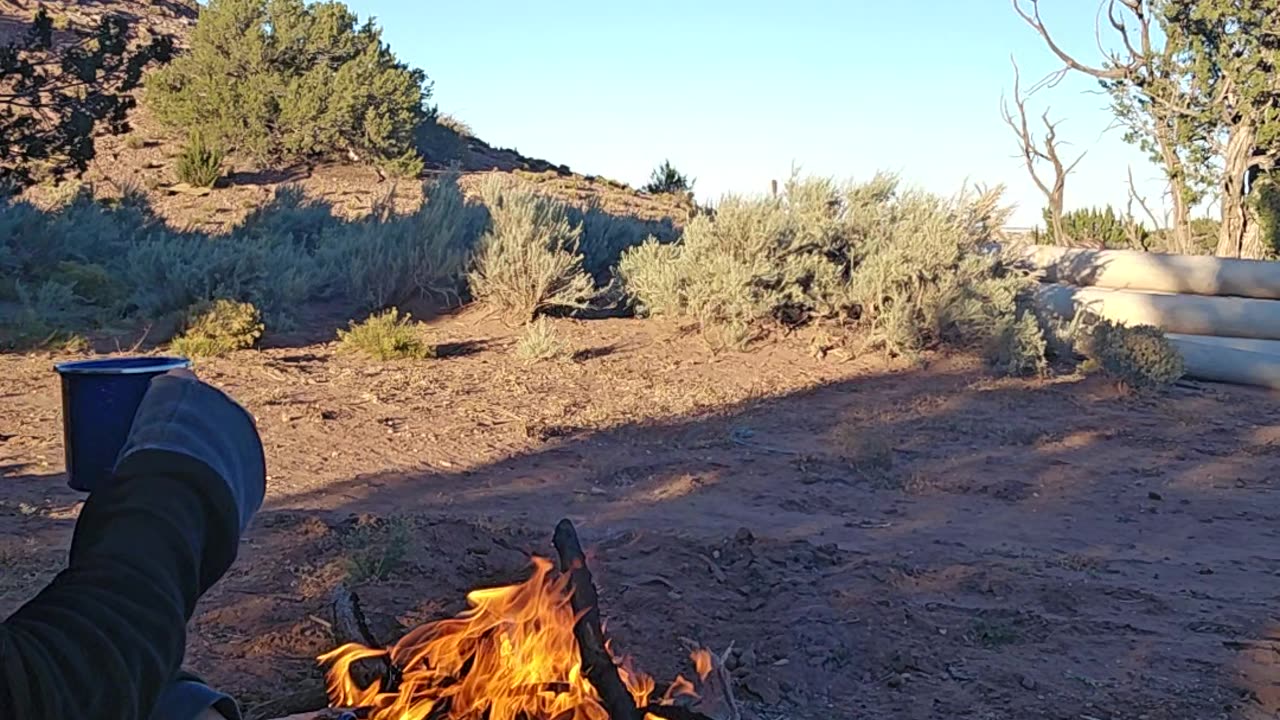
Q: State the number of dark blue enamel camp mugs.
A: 1